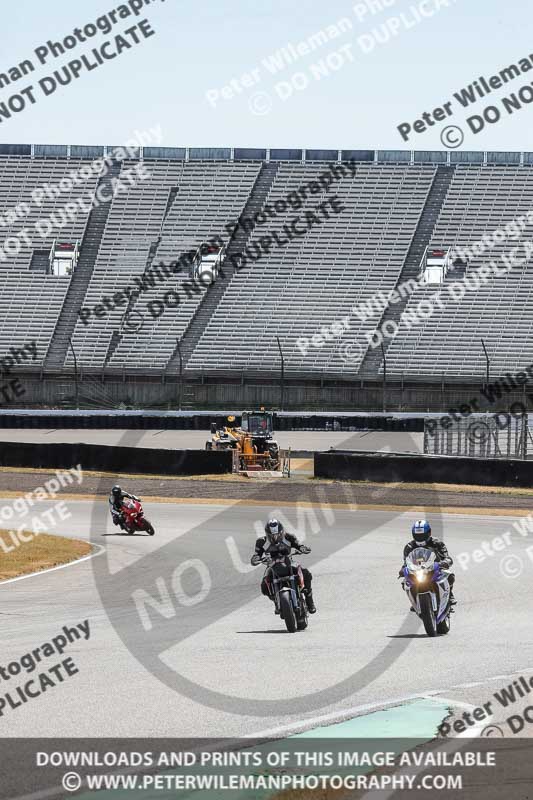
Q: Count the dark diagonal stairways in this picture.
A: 3